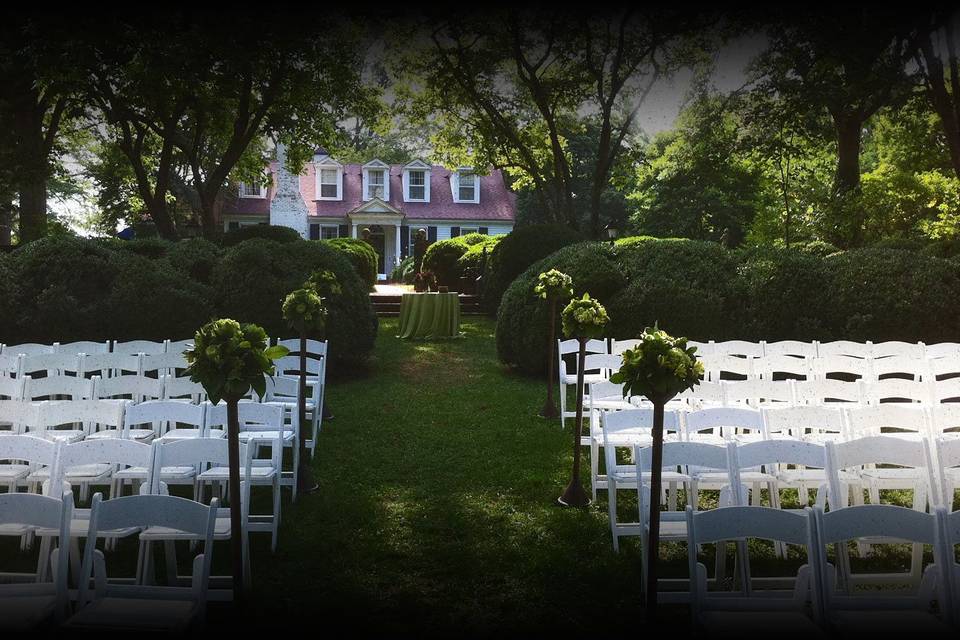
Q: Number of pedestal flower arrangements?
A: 6